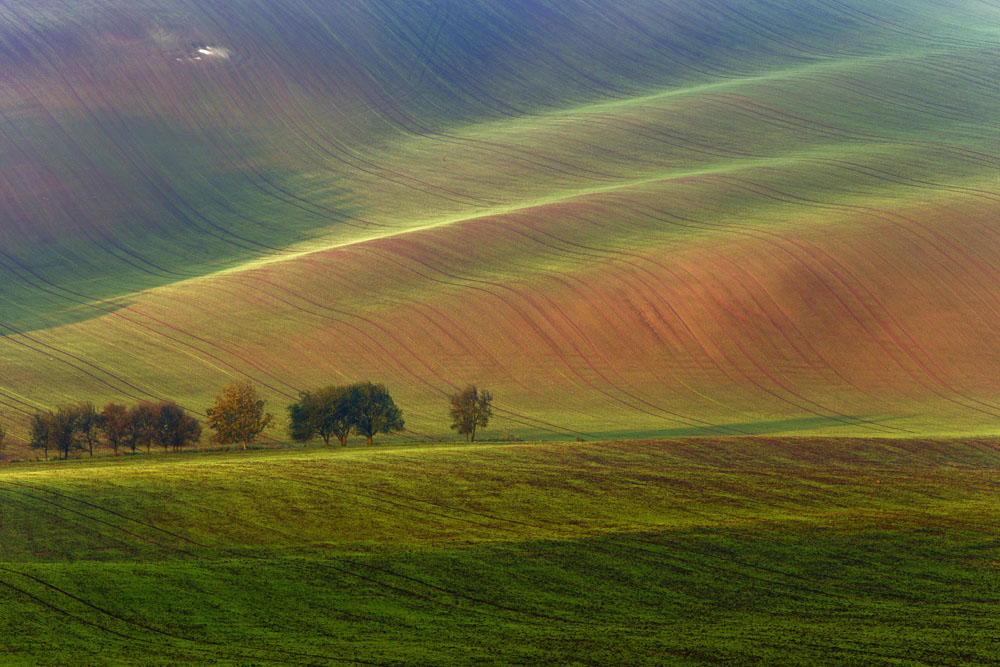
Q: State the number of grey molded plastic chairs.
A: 0